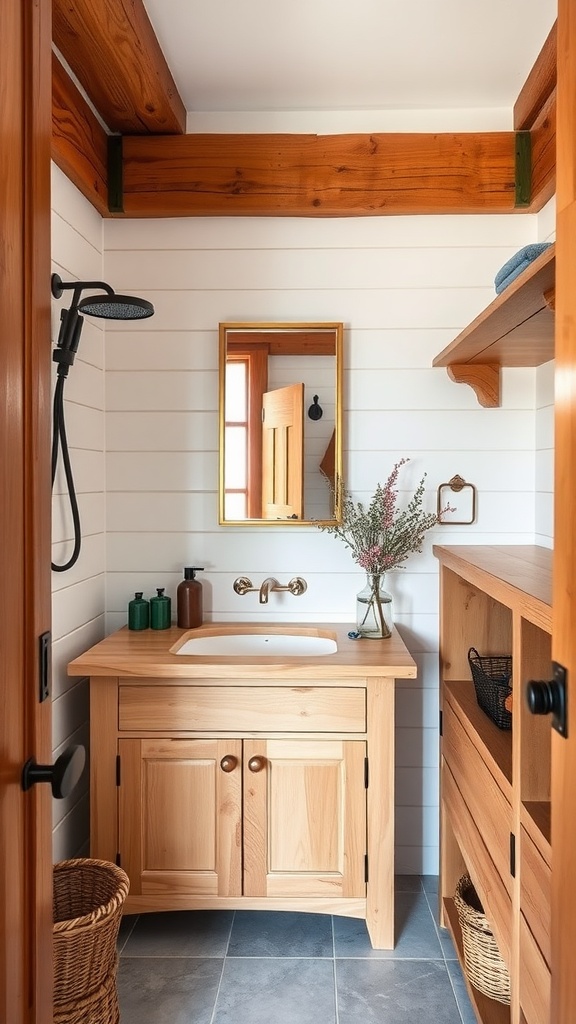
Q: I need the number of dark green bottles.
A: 2